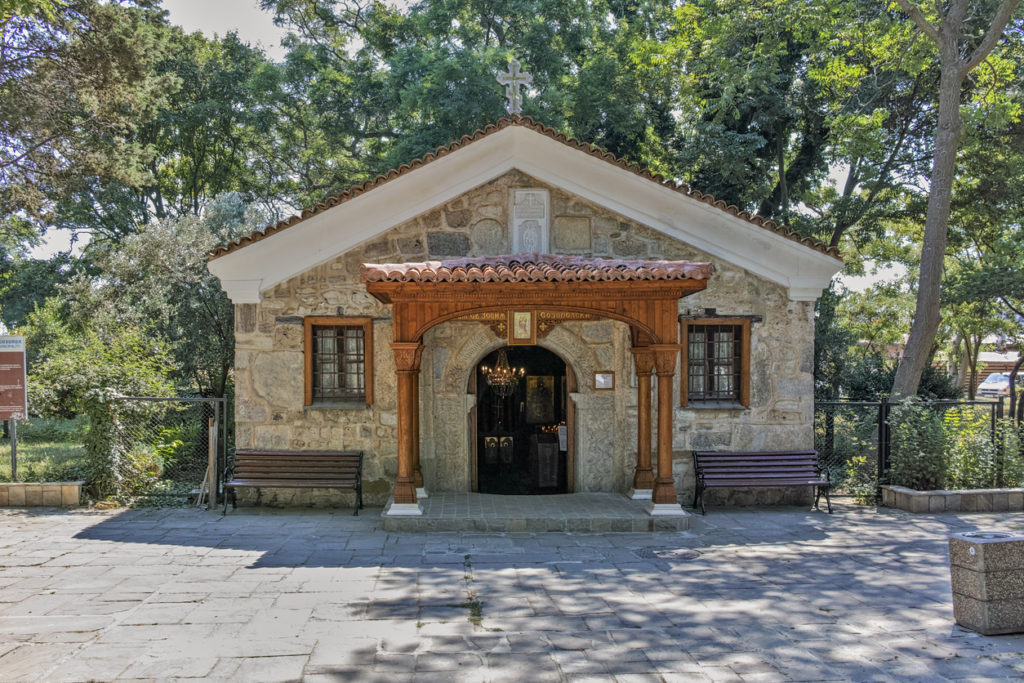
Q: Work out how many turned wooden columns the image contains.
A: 4